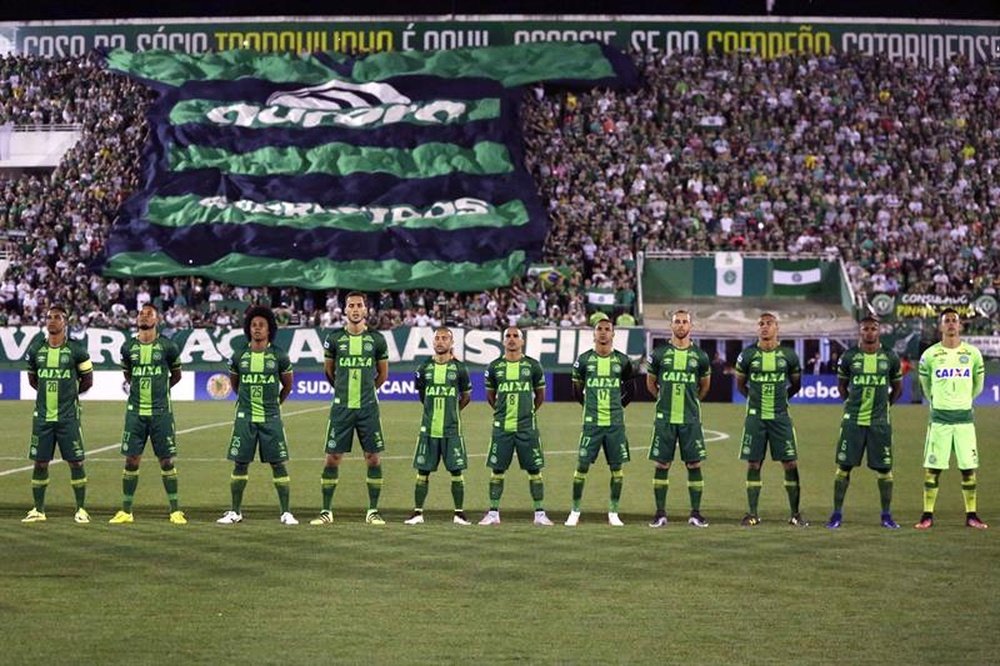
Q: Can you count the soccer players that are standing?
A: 11